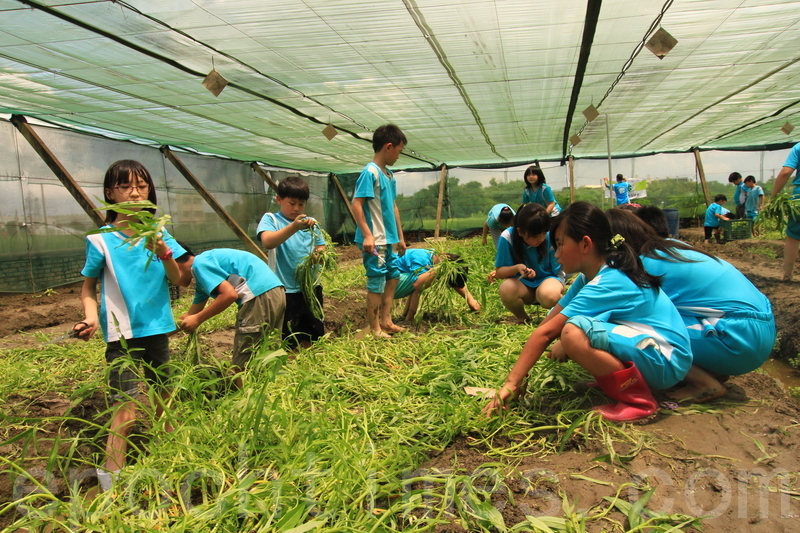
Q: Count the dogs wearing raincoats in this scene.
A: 0